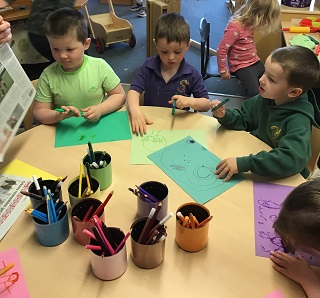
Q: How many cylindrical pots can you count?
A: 9